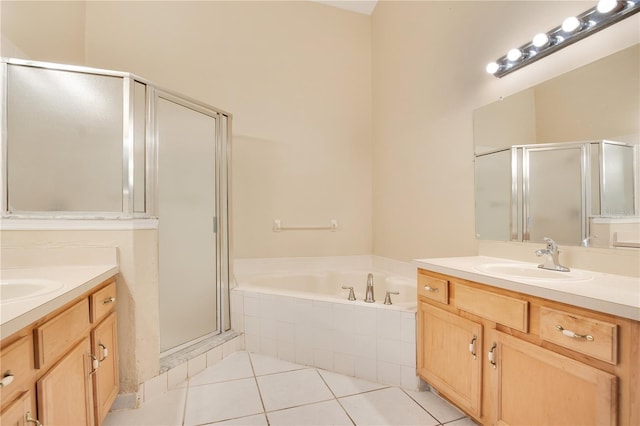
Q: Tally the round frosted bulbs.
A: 5